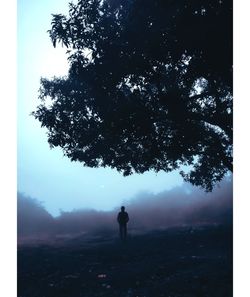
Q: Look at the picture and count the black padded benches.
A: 0